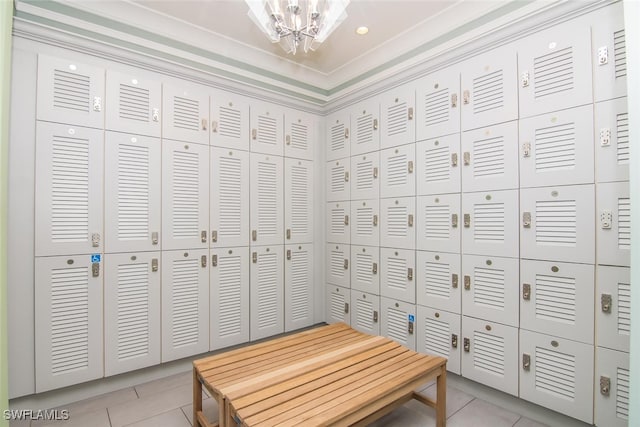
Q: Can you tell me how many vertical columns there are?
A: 13